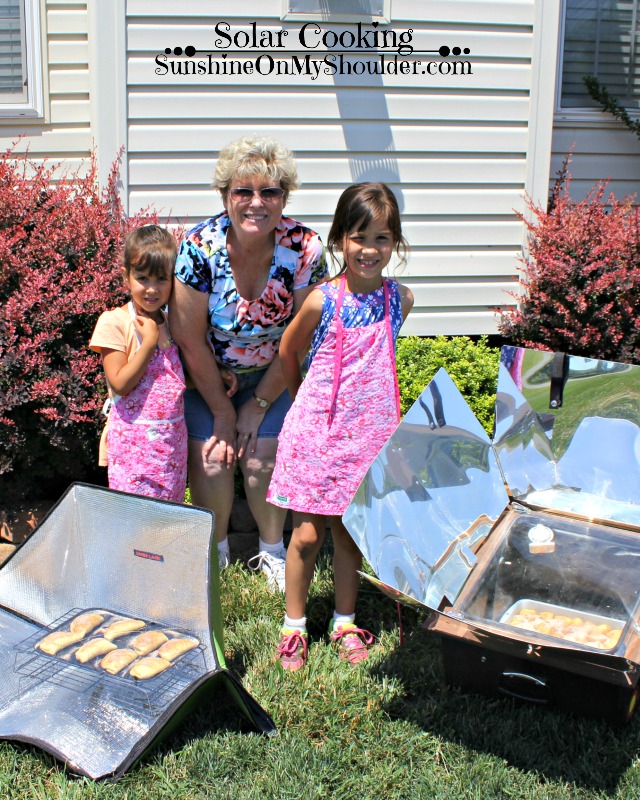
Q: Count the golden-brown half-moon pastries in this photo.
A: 8